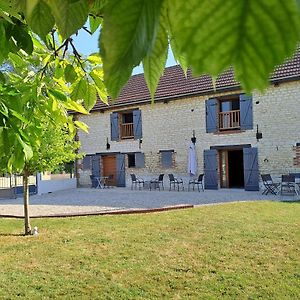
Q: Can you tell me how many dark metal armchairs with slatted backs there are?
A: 4